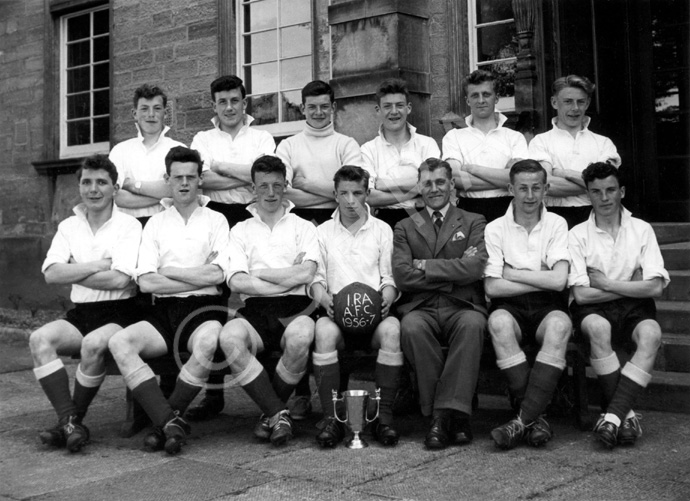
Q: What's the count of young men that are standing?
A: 6